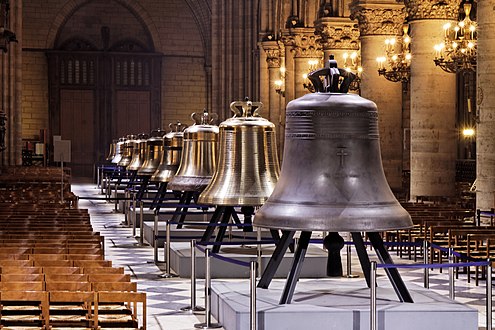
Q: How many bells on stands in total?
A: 9